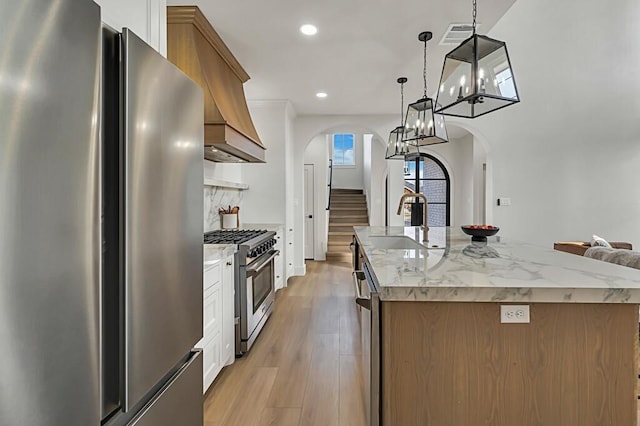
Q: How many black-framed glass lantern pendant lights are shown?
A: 3